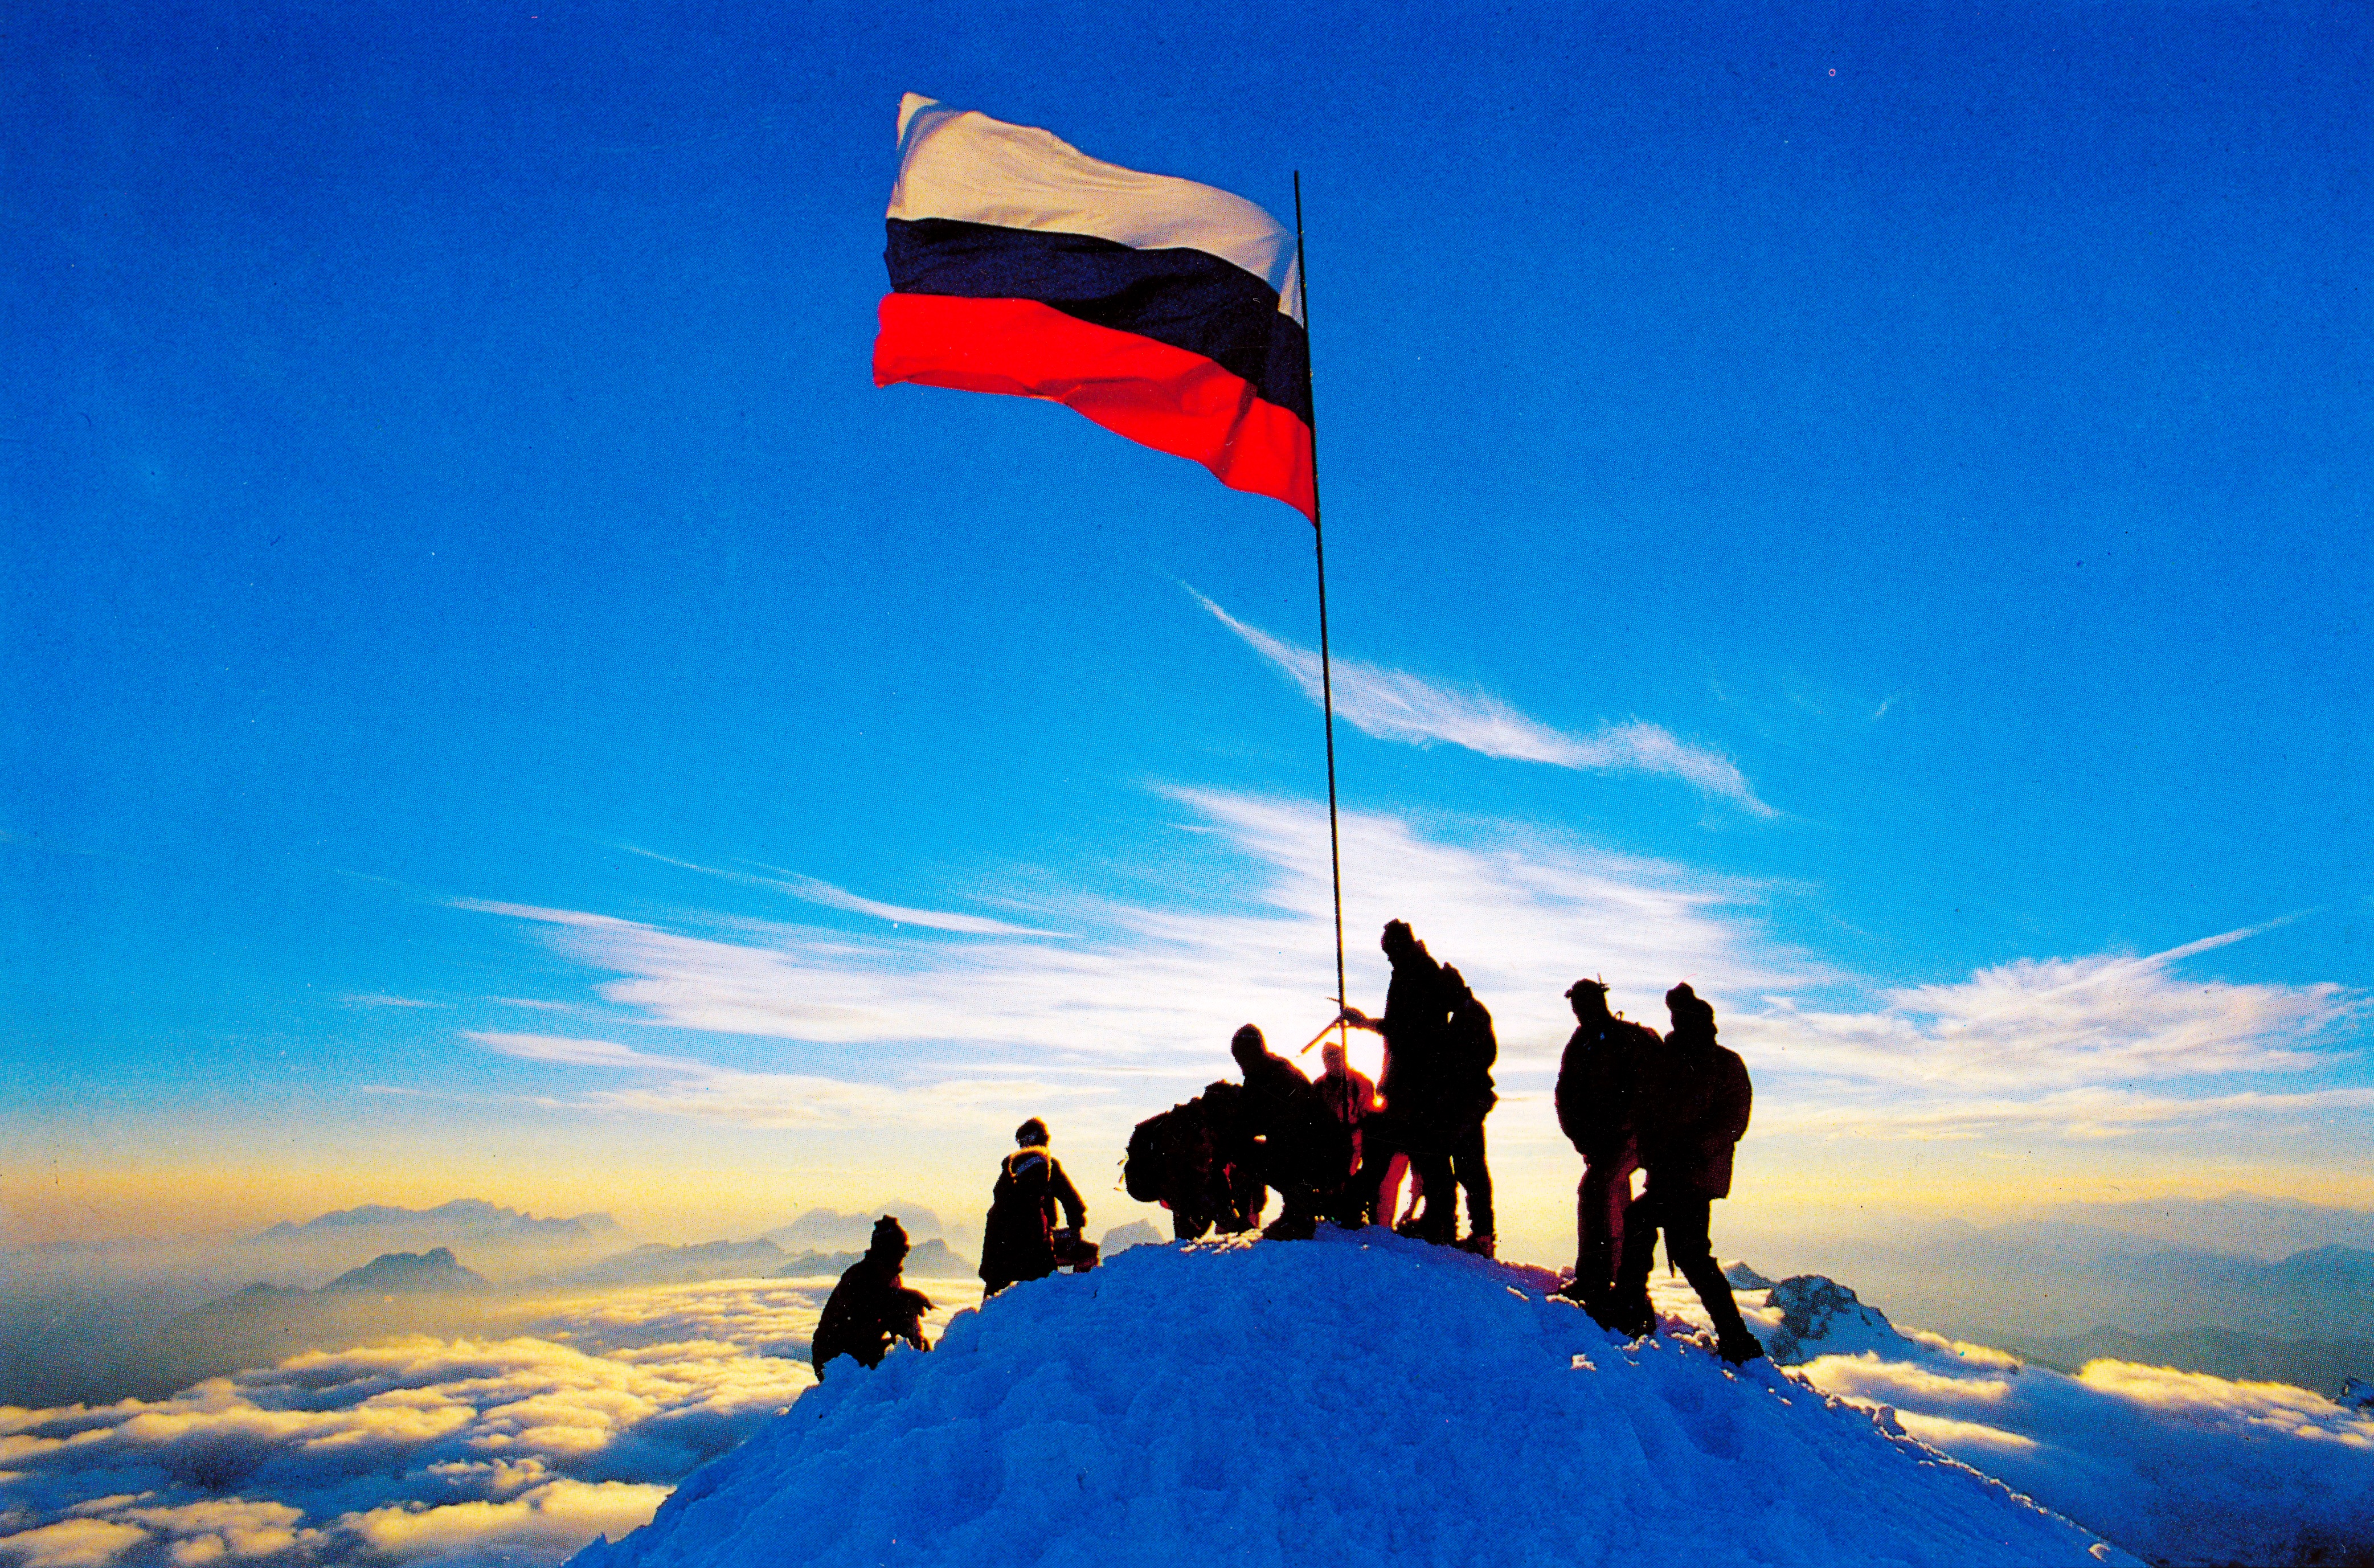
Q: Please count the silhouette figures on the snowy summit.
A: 9